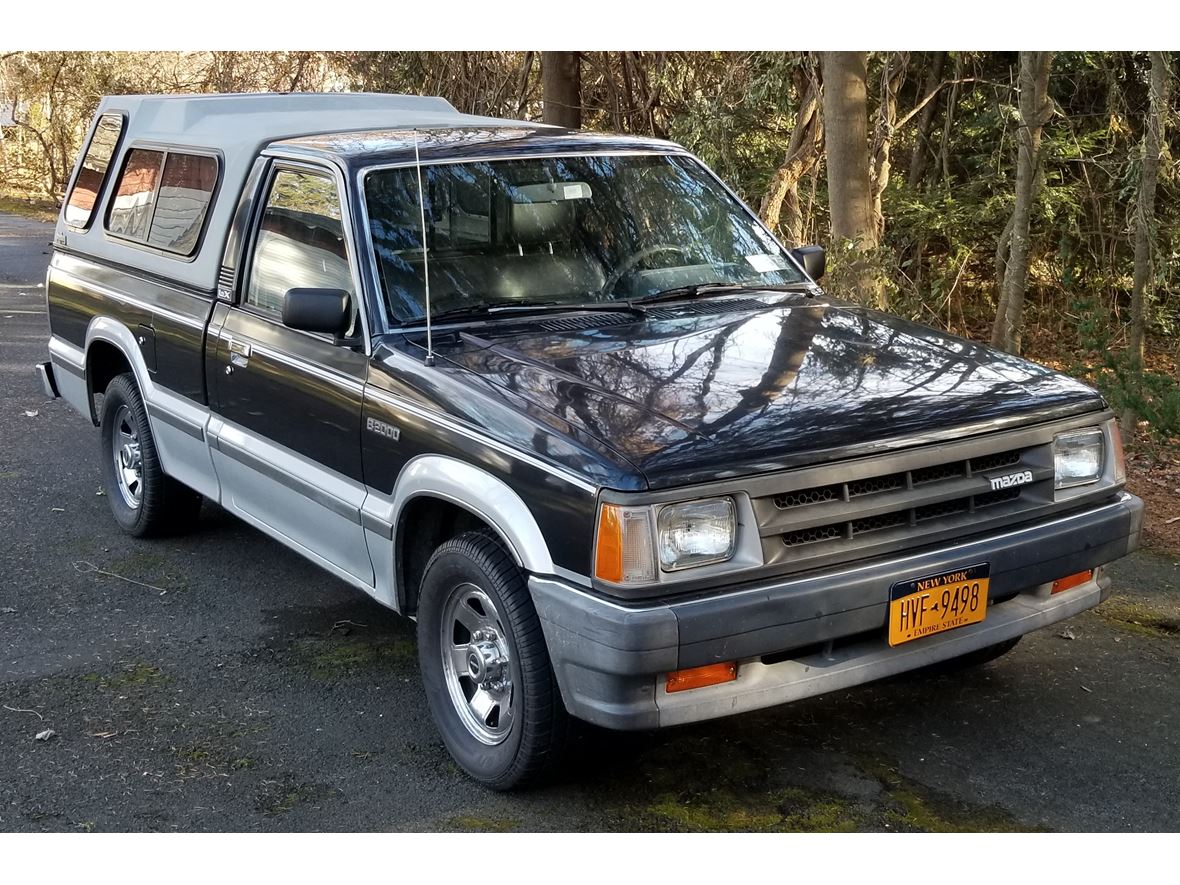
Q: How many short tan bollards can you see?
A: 0